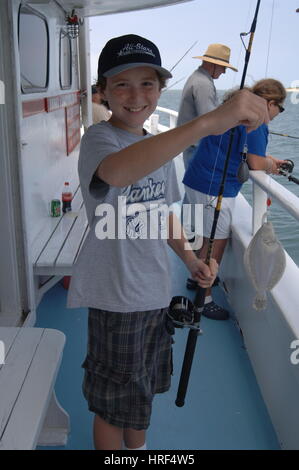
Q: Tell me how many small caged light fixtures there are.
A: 1